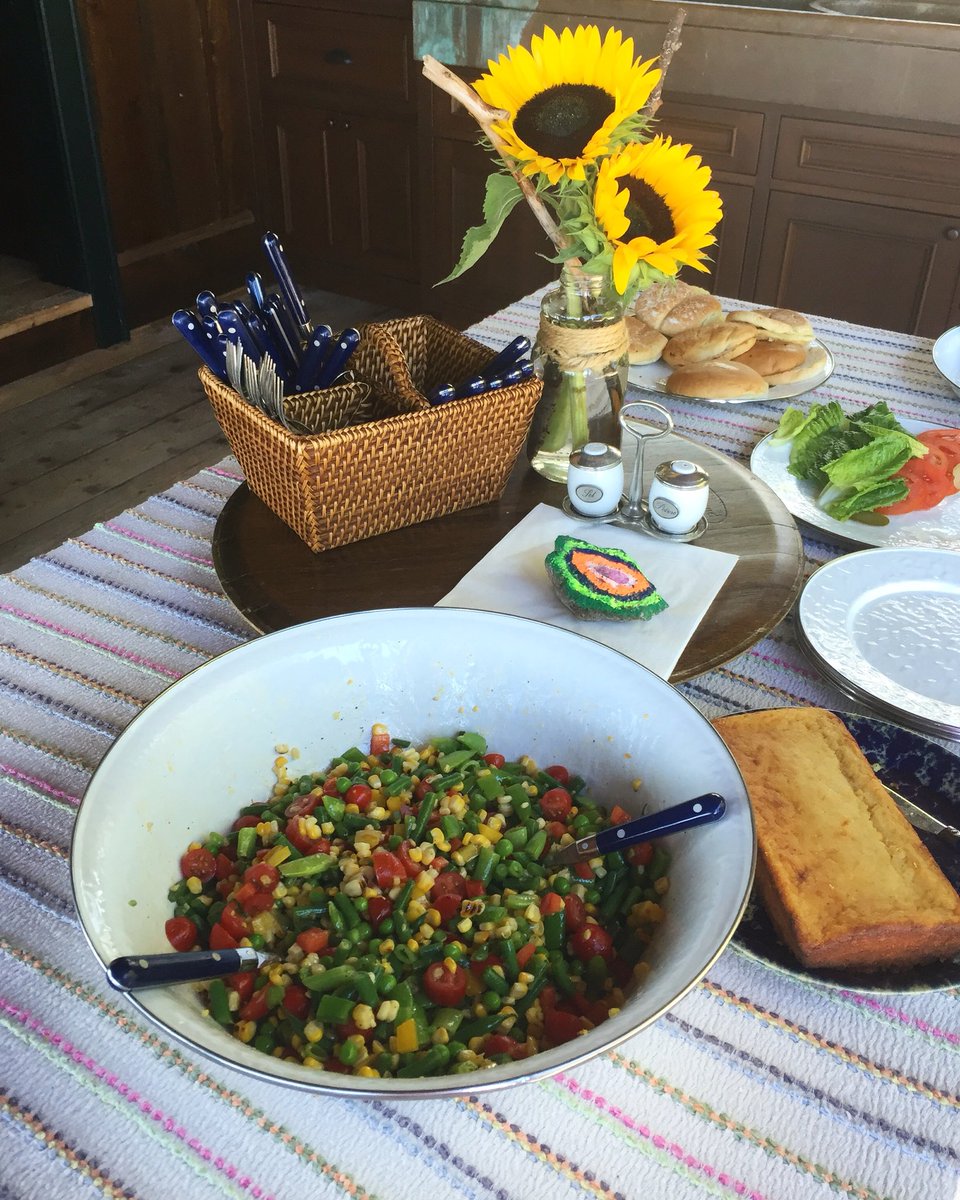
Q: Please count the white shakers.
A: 2